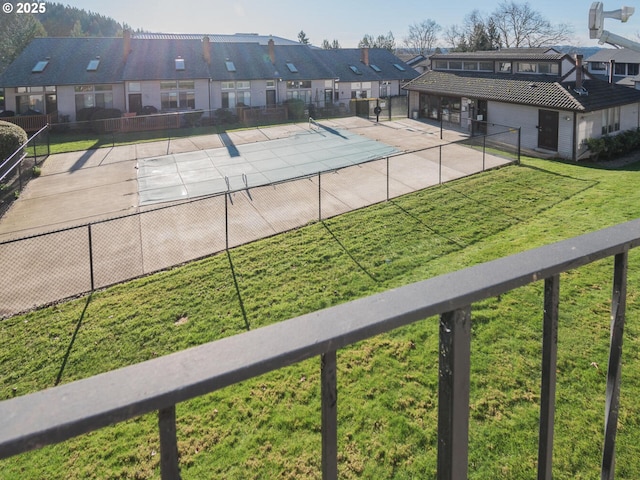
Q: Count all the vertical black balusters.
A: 5